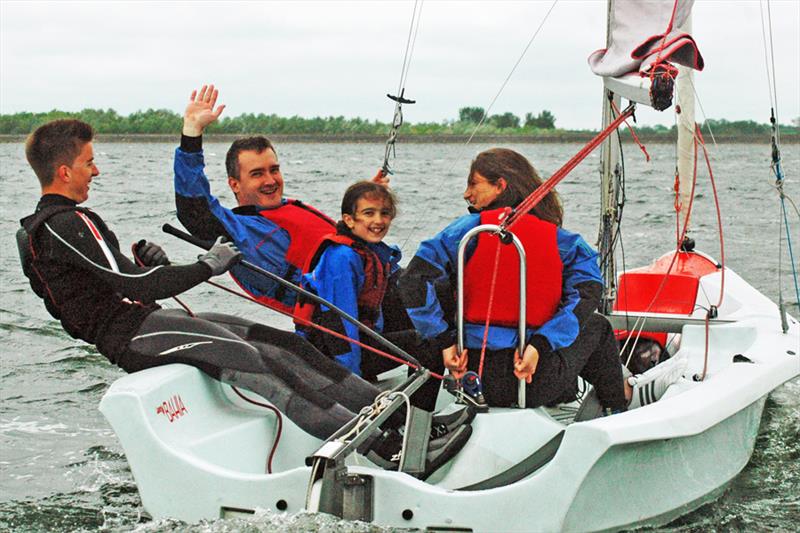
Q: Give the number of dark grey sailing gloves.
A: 2